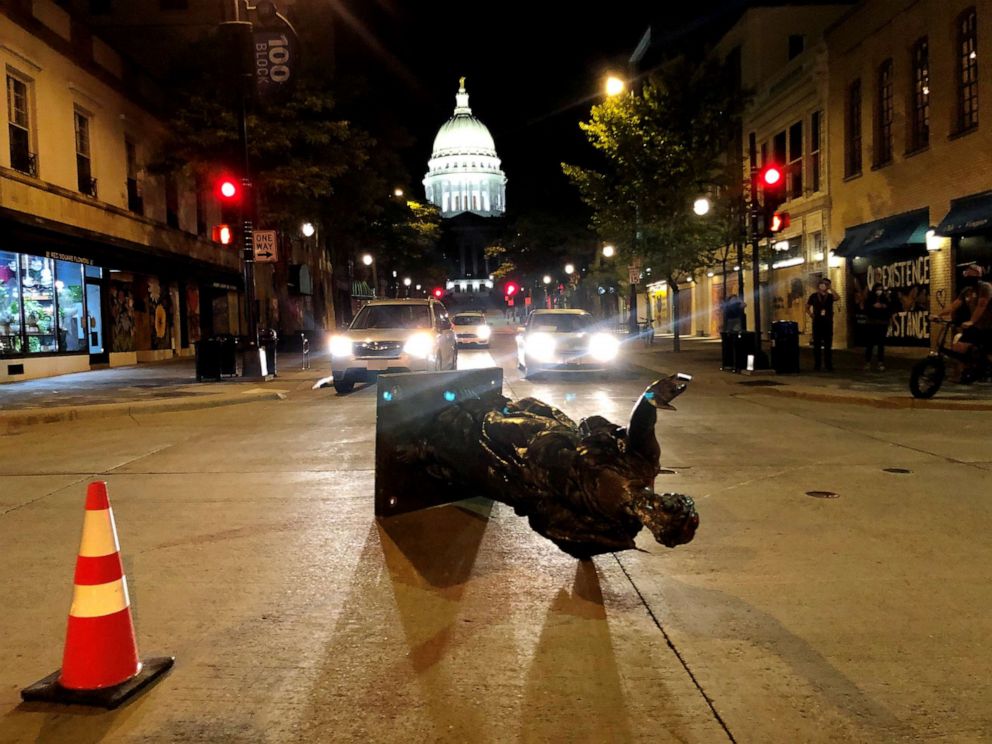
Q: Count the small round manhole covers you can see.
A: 2